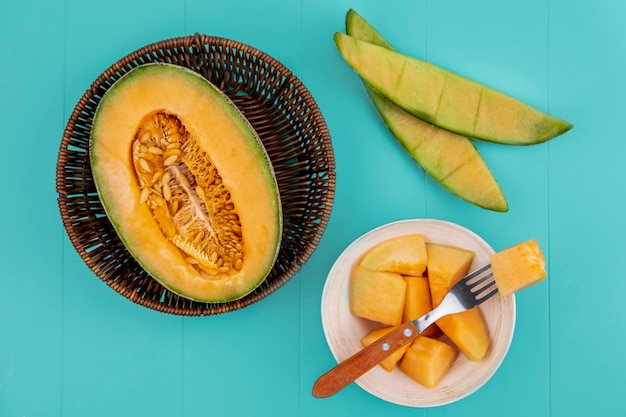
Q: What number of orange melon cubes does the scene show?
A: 8